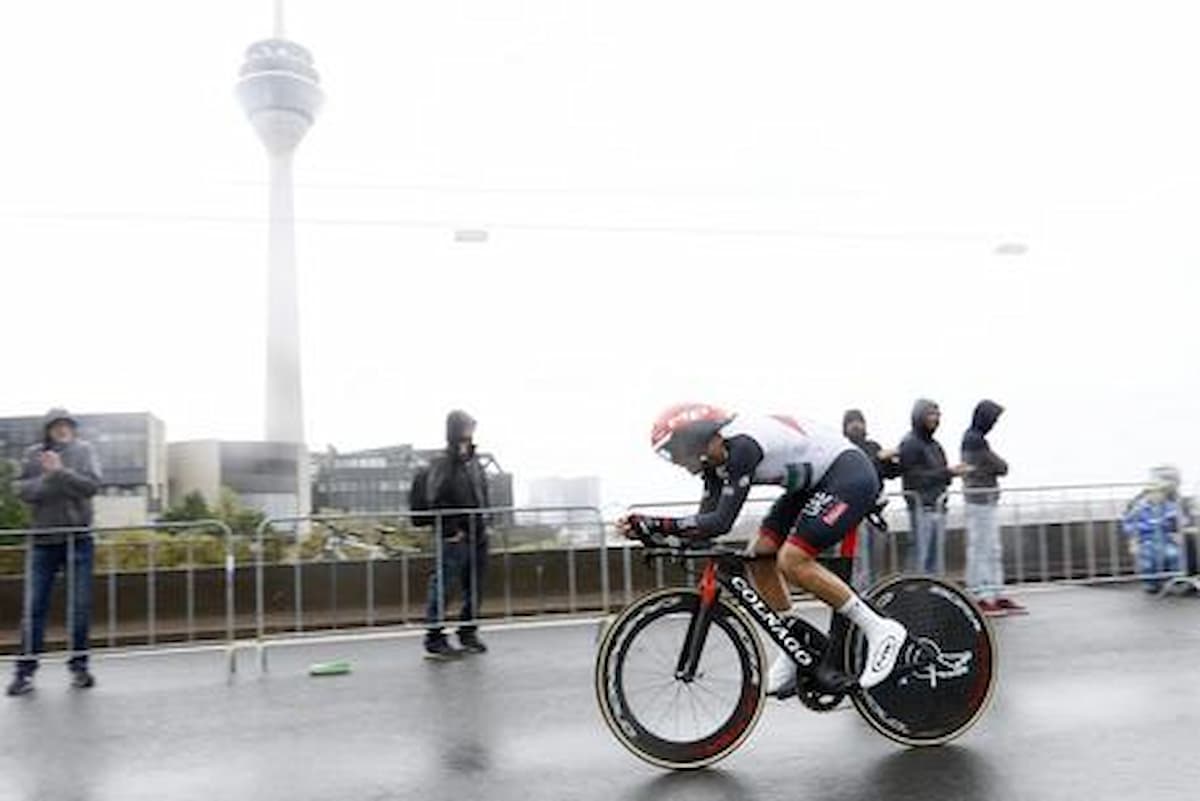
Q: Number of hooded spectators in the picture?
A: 5